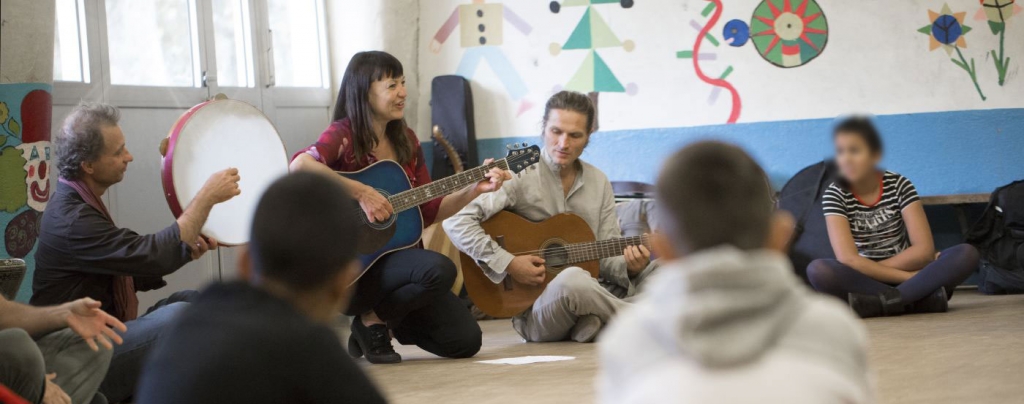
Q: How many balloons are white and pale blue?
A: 0